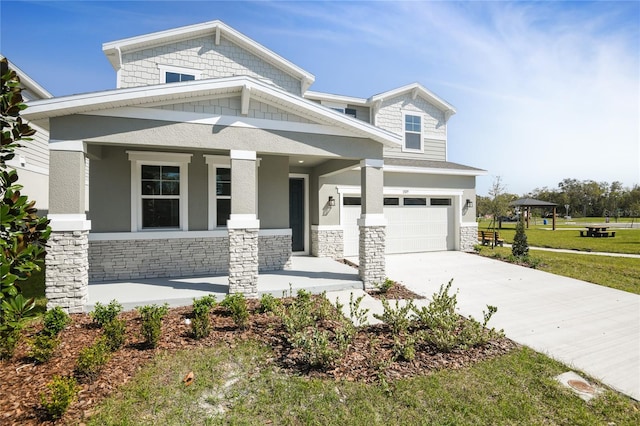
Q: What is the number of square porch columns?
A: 3